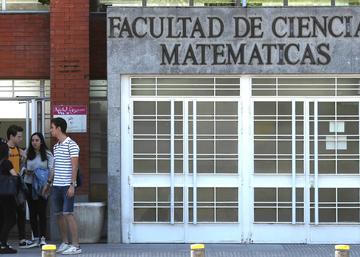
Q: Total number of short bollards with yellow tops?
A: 3